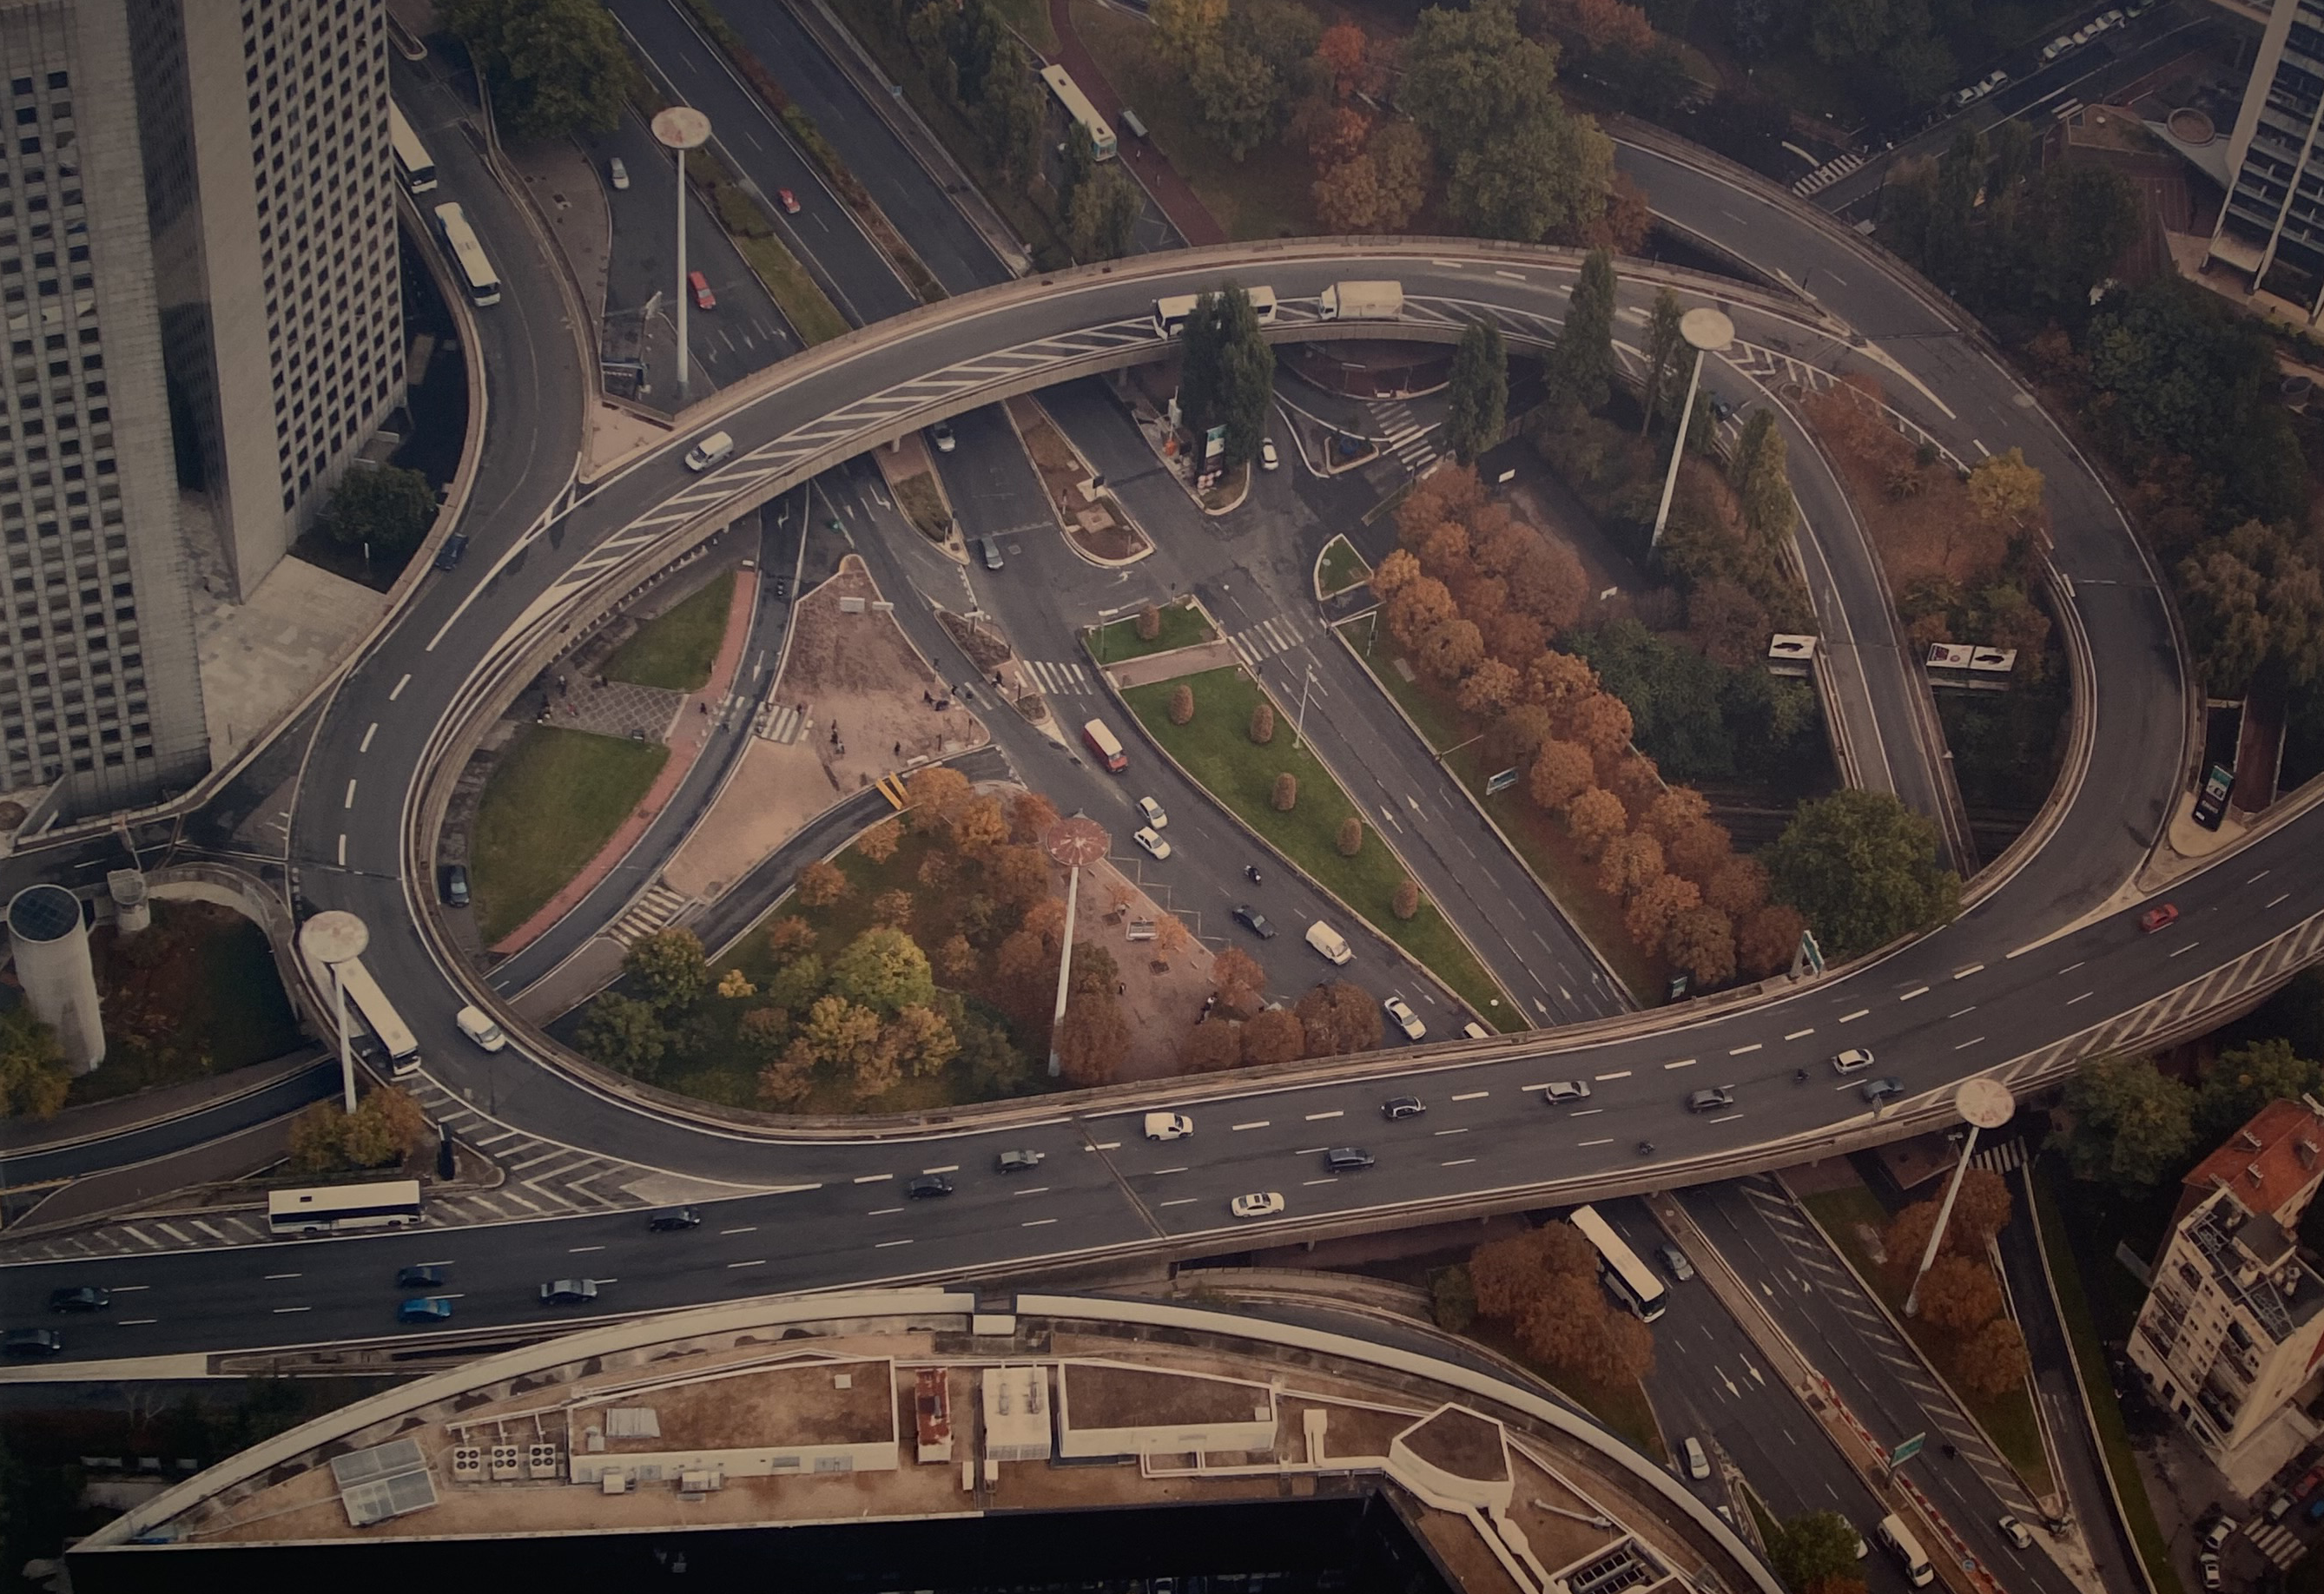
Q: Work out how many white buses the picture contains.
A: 7